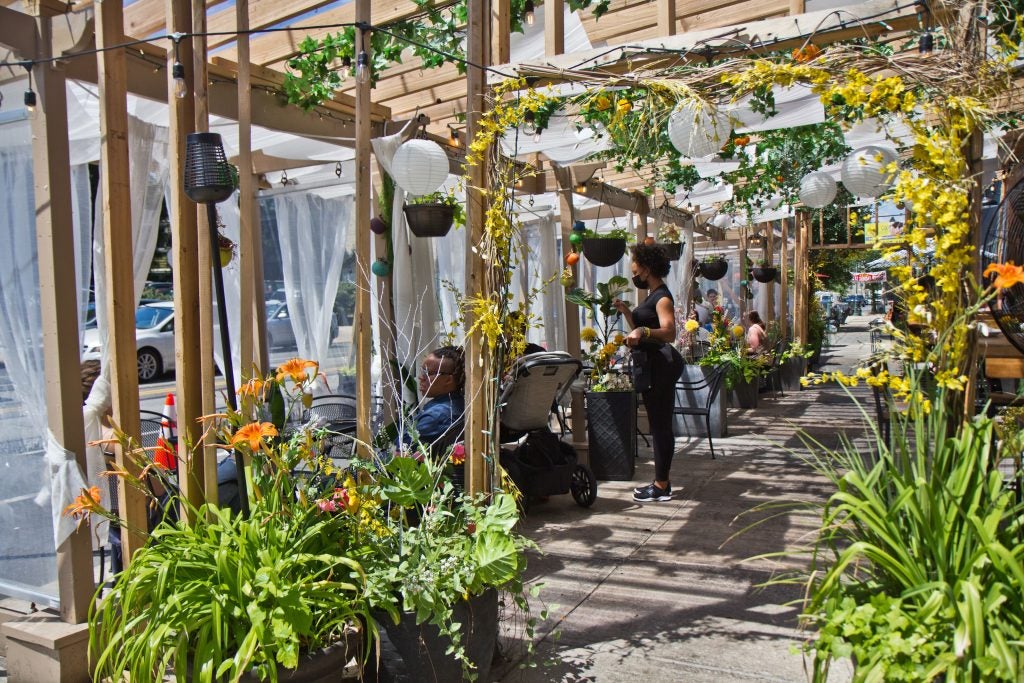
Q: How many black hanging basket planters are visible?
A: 5